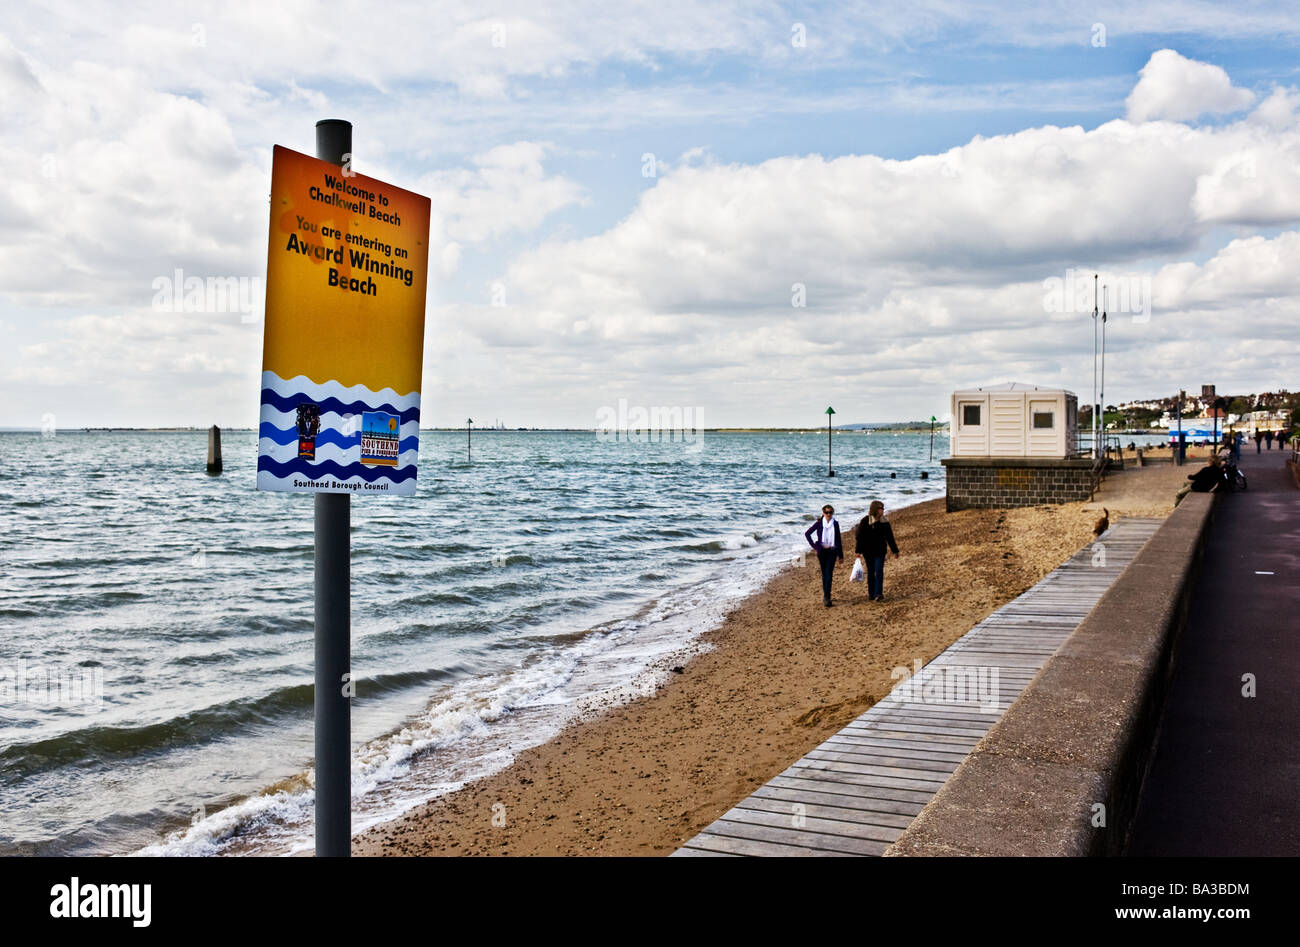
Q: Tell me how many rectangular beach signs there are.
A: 1